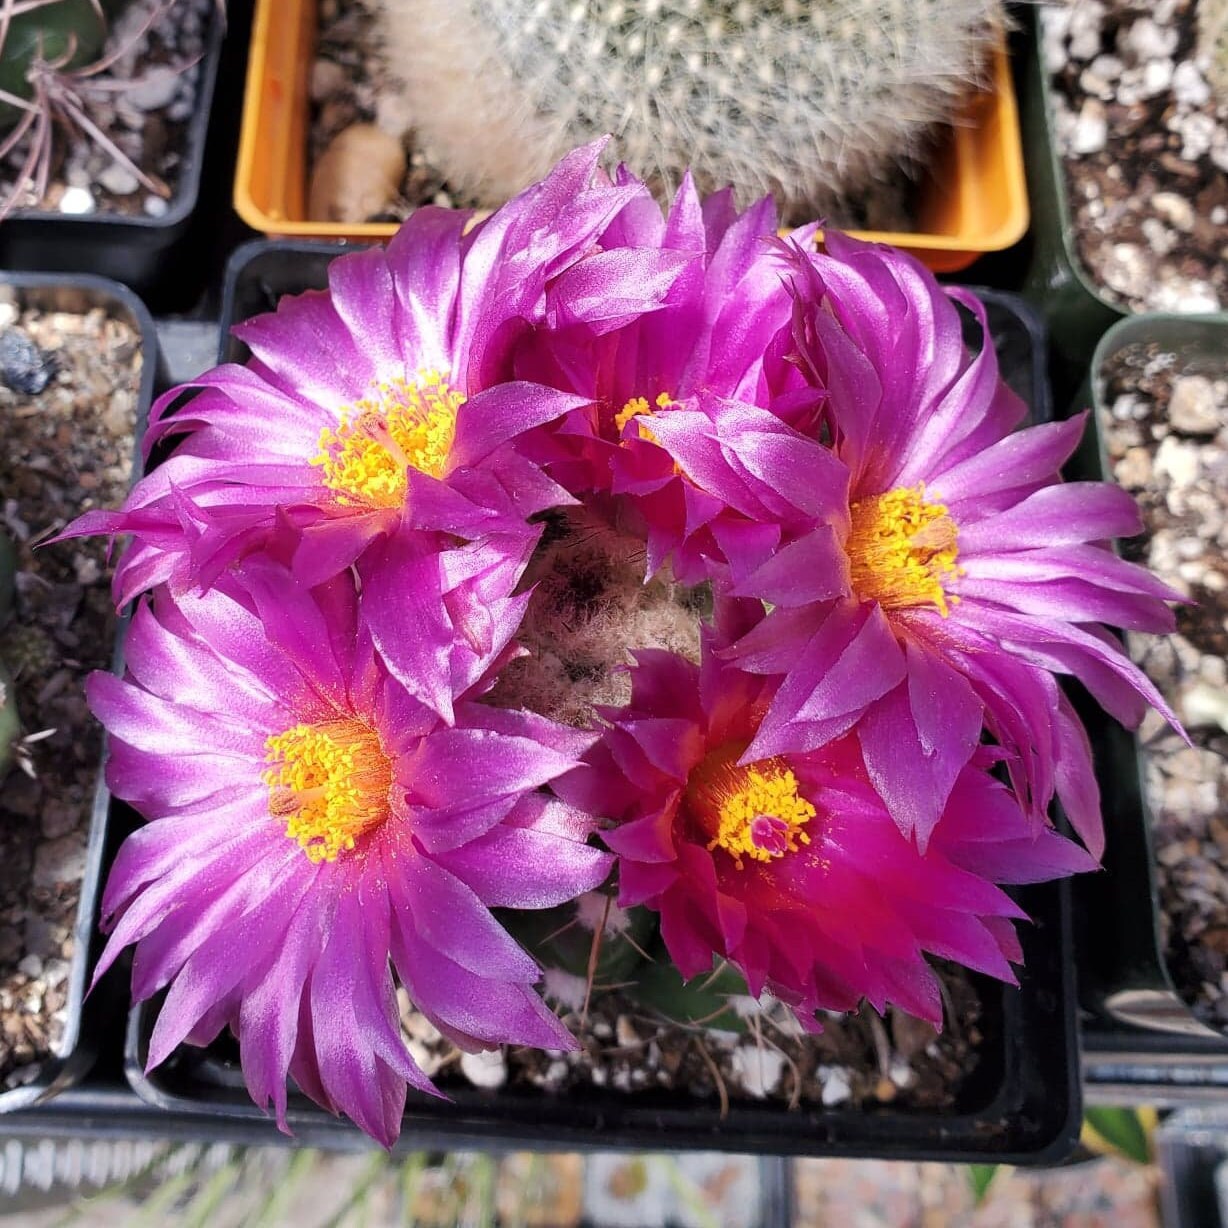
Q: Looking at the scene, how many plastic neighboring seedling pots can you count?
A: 5